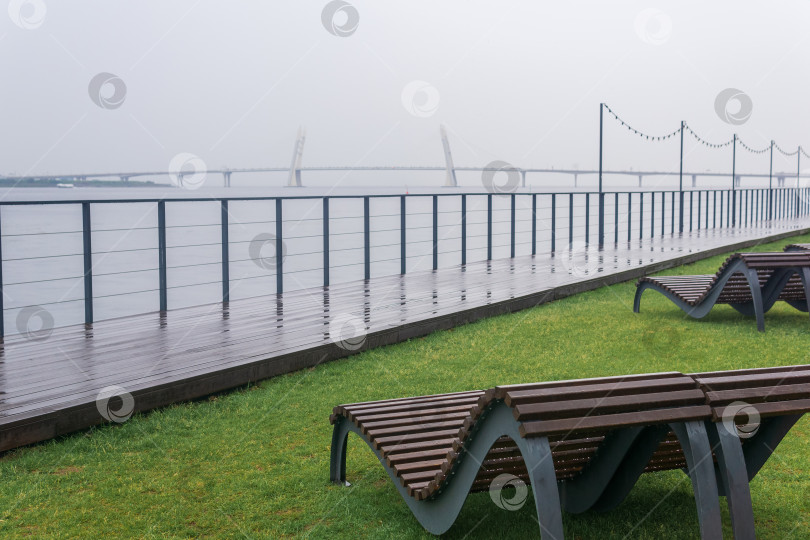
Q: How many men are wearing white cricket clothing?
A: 0